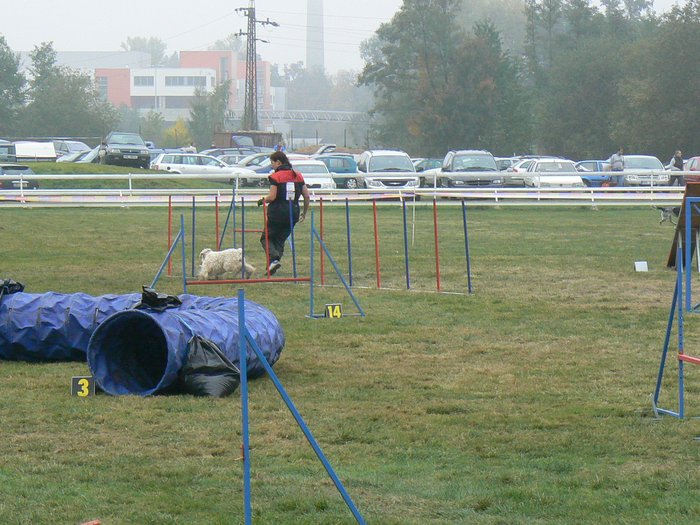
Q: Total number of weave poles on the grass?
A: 12